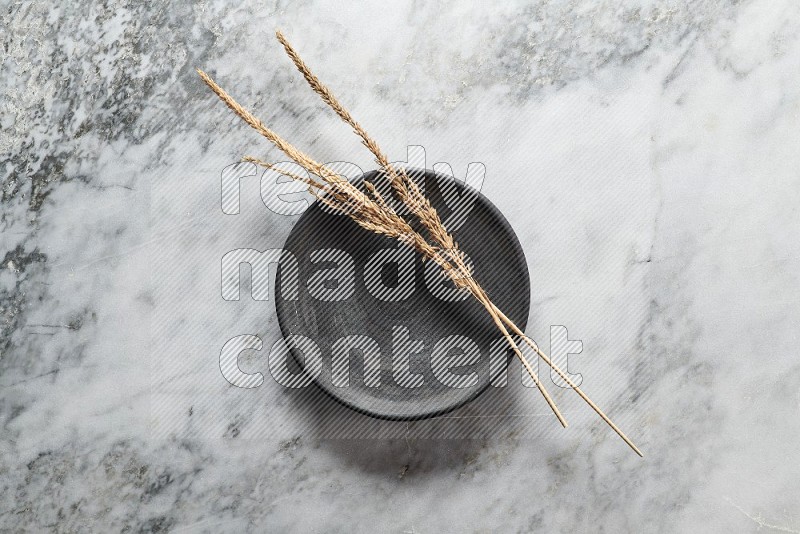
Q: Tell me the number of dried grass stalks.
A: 2